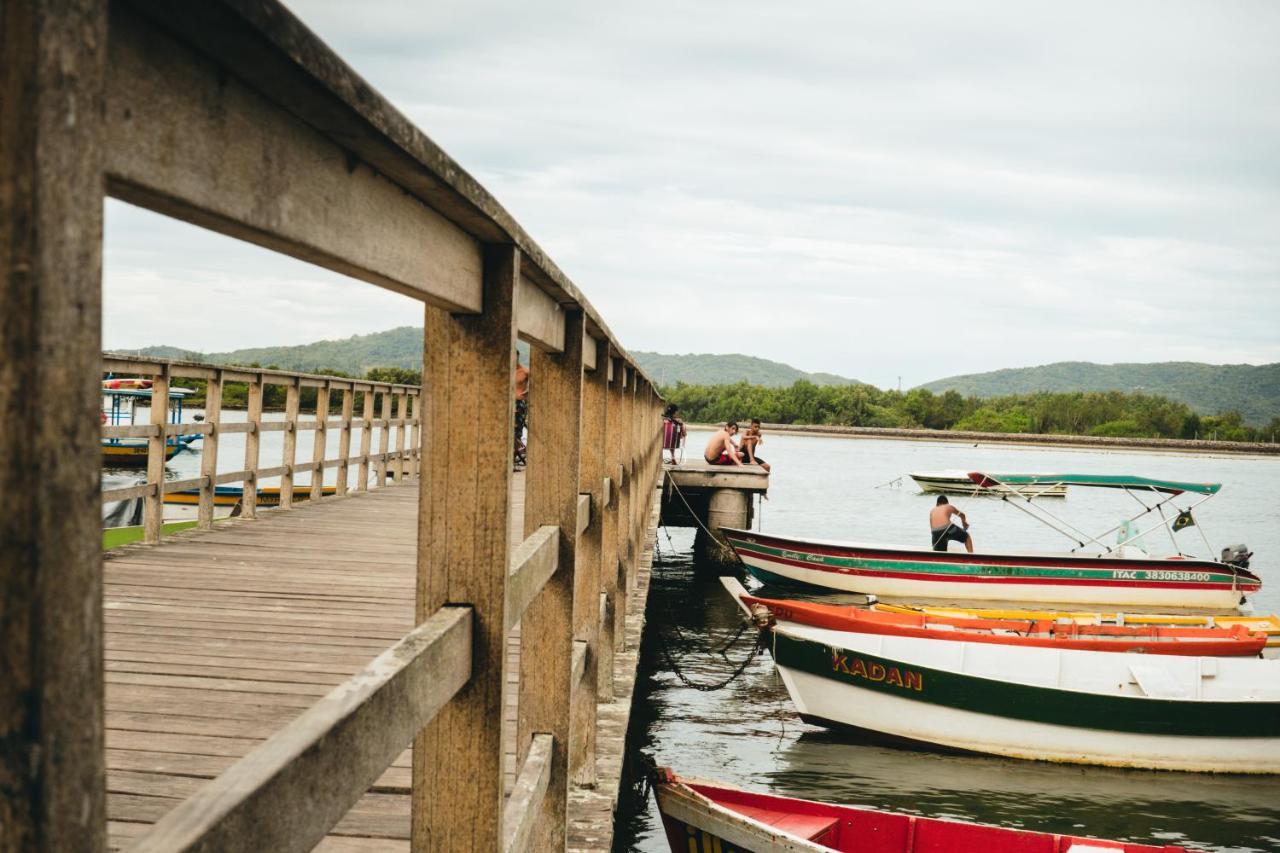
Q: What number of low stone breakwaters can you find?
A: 1